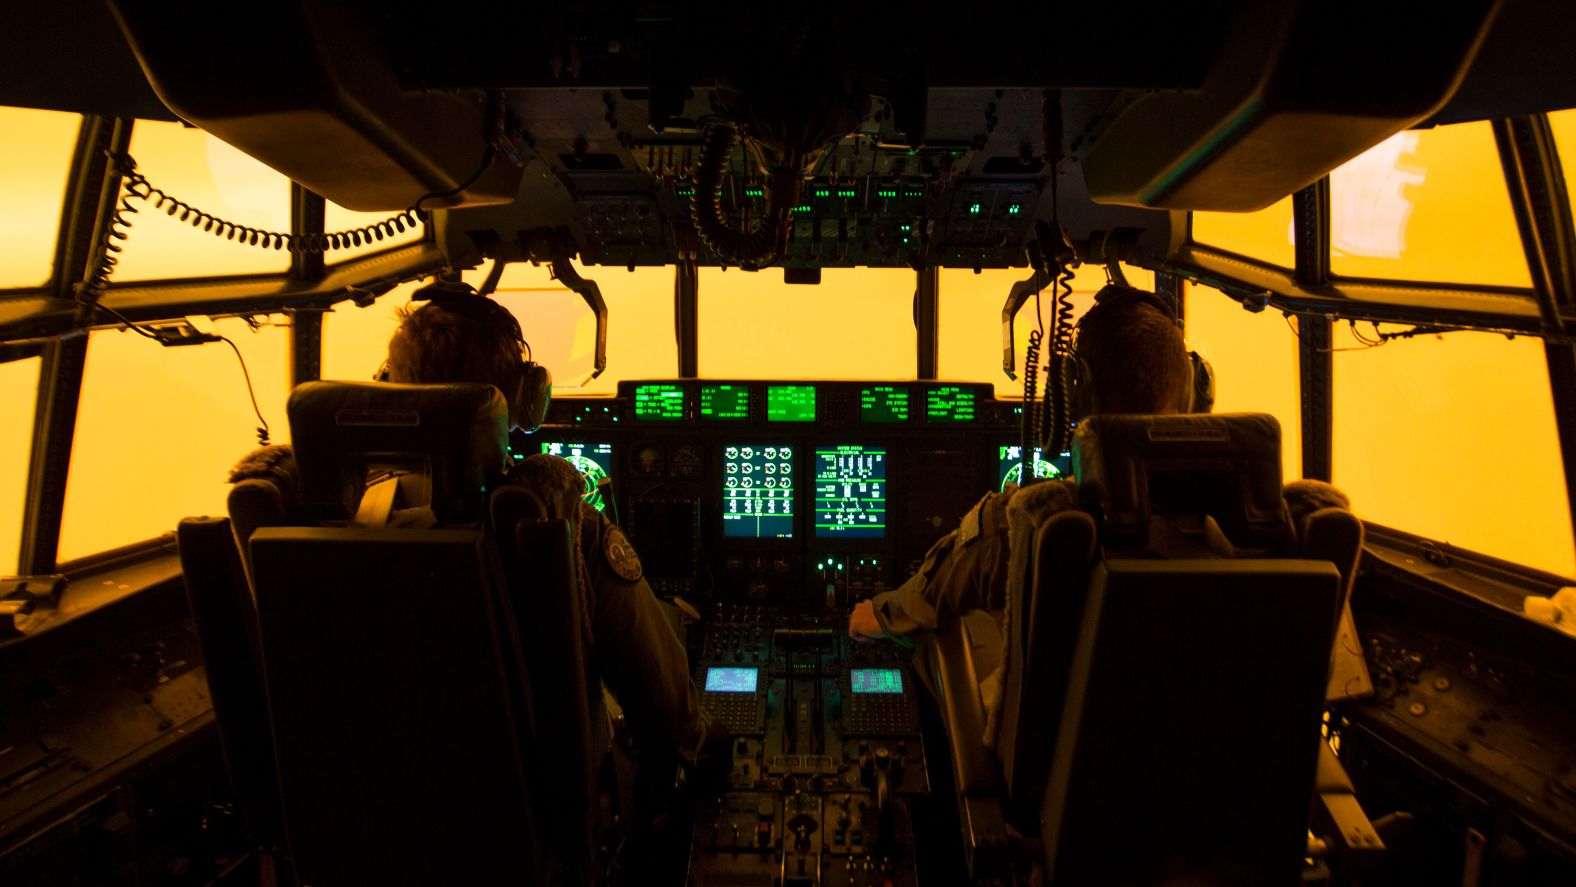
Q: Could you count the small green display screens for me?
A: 5